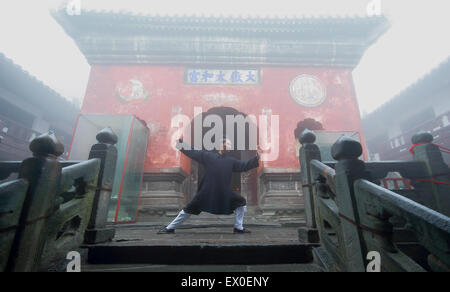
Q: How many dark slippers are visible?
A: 2